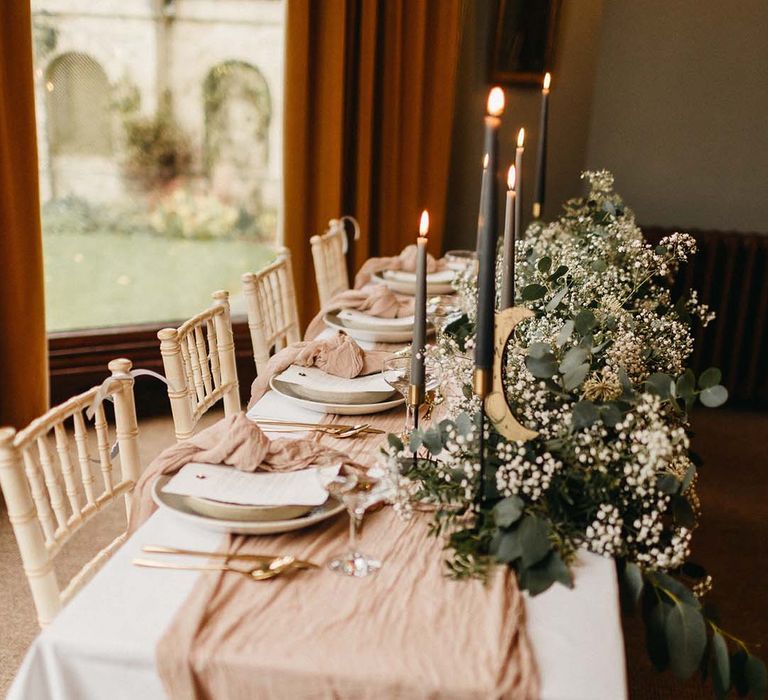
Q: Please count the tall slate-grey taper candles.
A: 6